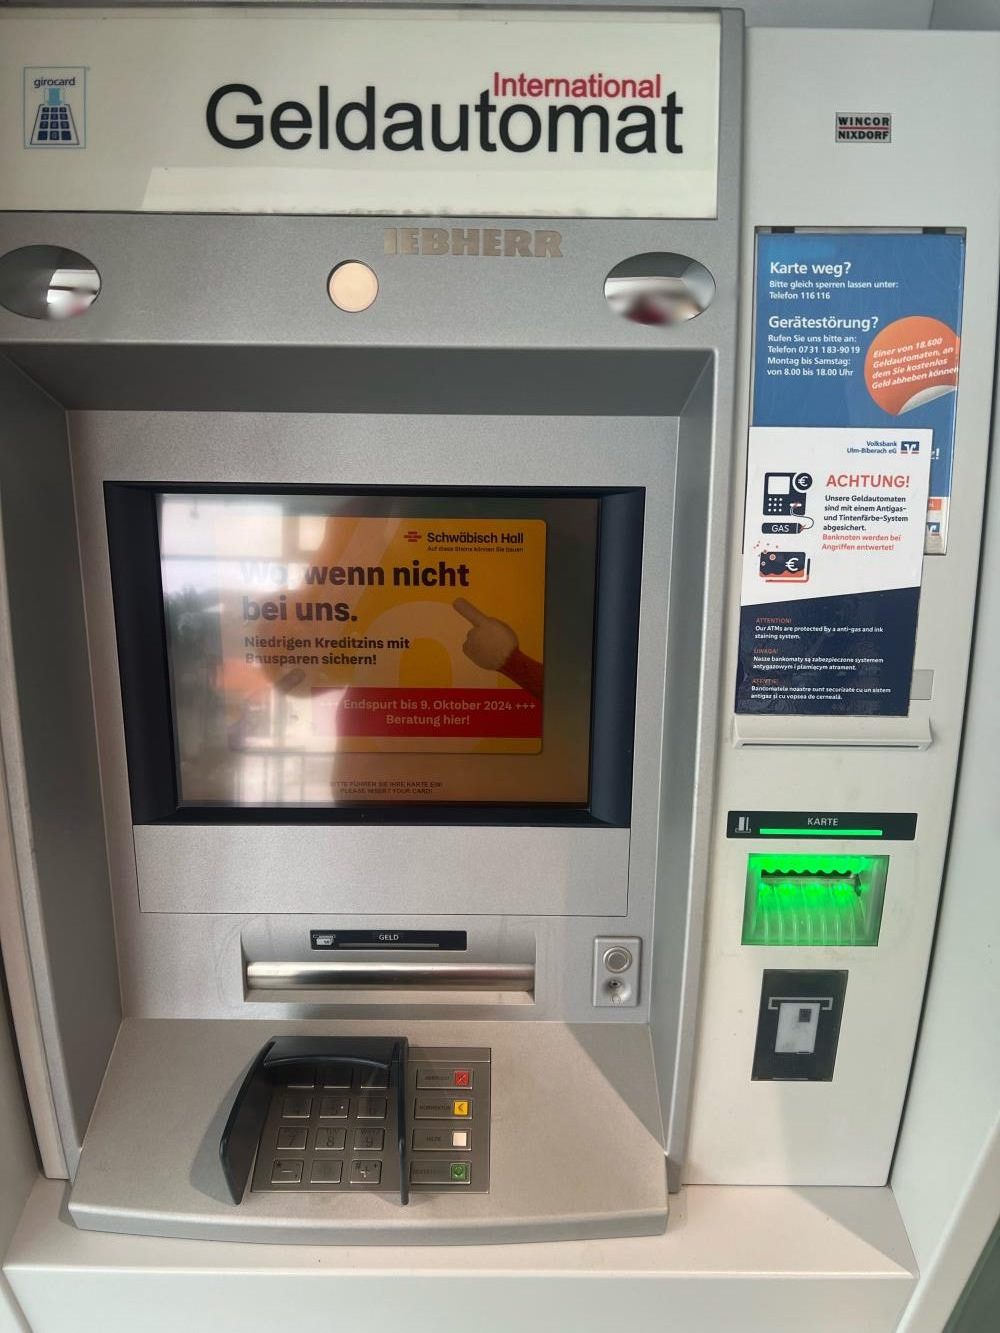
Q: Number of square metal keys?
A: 12